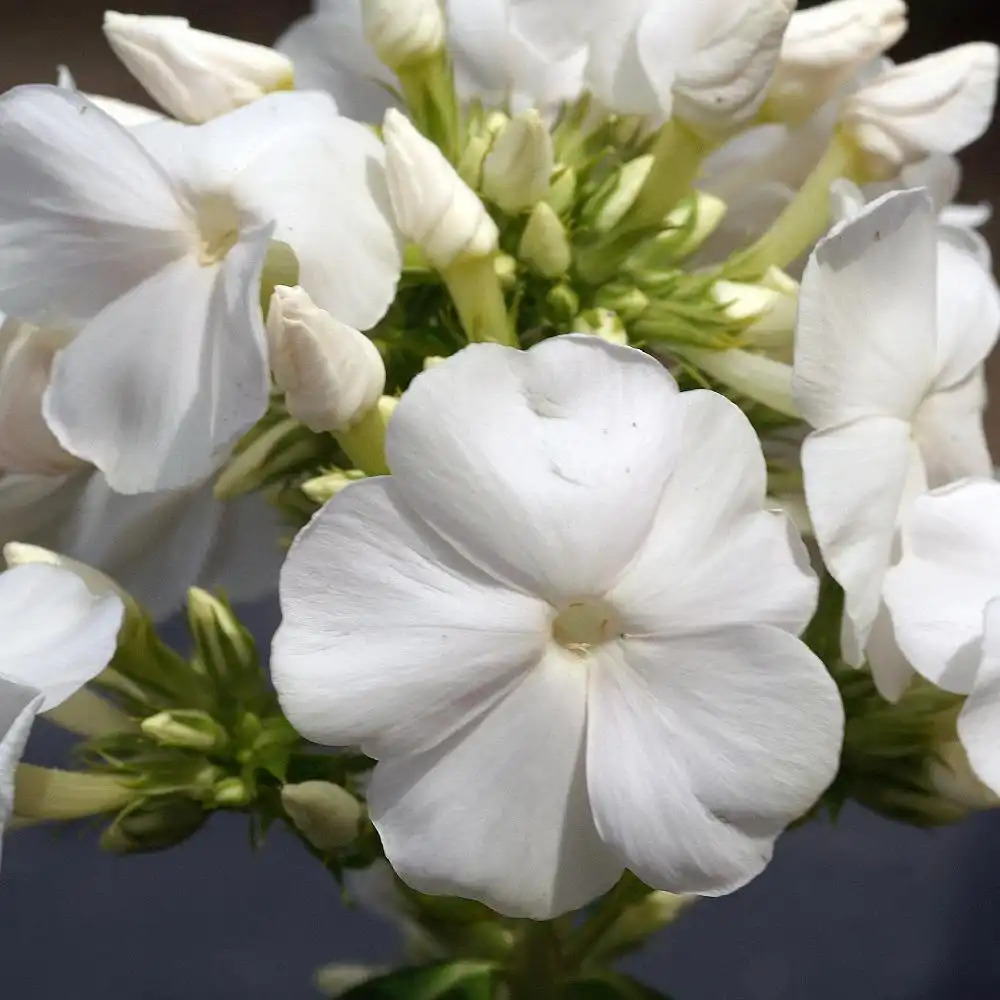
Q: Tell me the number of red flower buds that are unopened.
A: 0